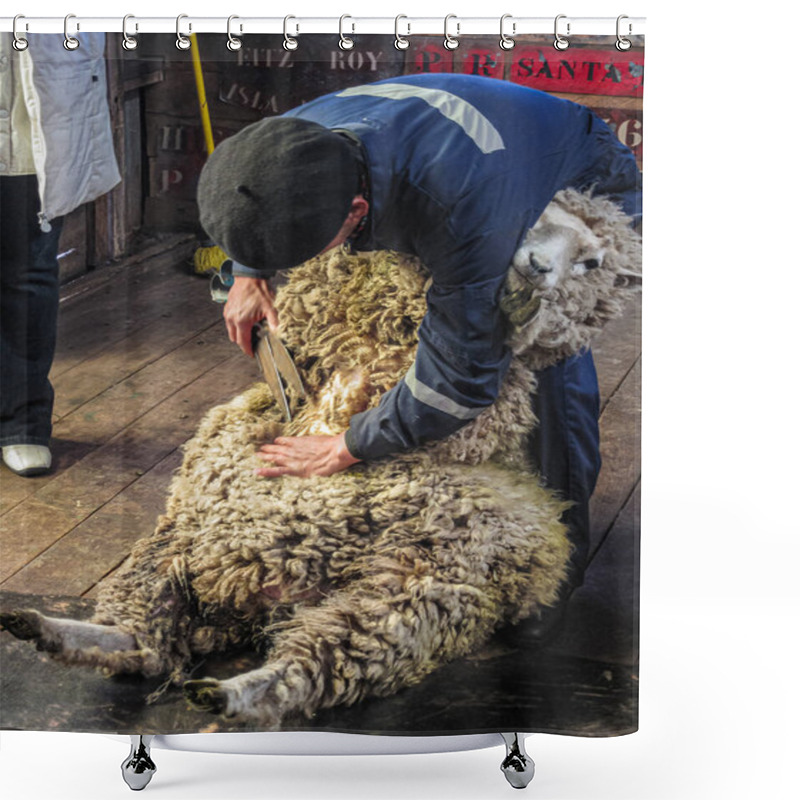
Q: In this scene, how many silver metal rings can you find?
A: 12